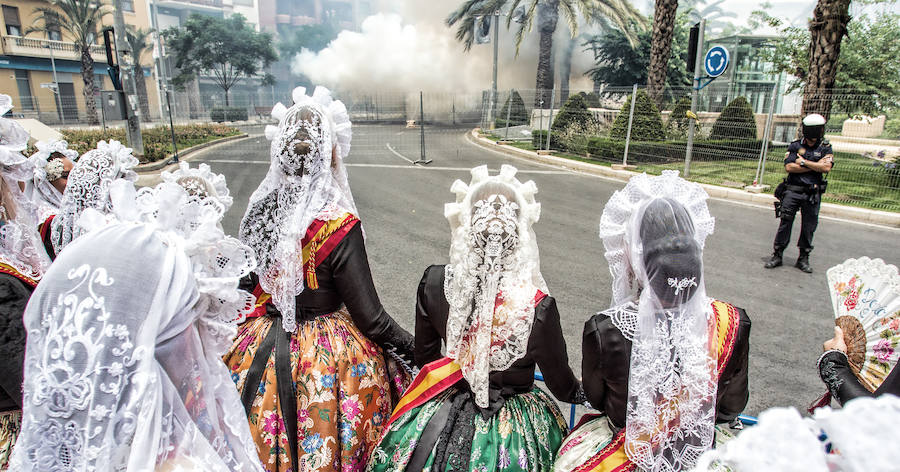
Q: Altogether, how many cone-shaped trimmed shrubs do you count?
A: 5